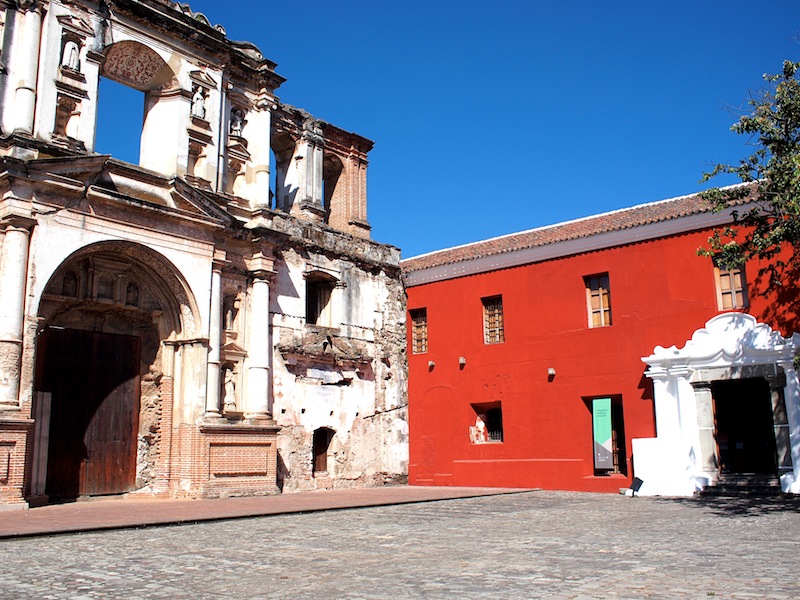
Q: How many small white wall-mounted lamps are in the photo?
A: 3